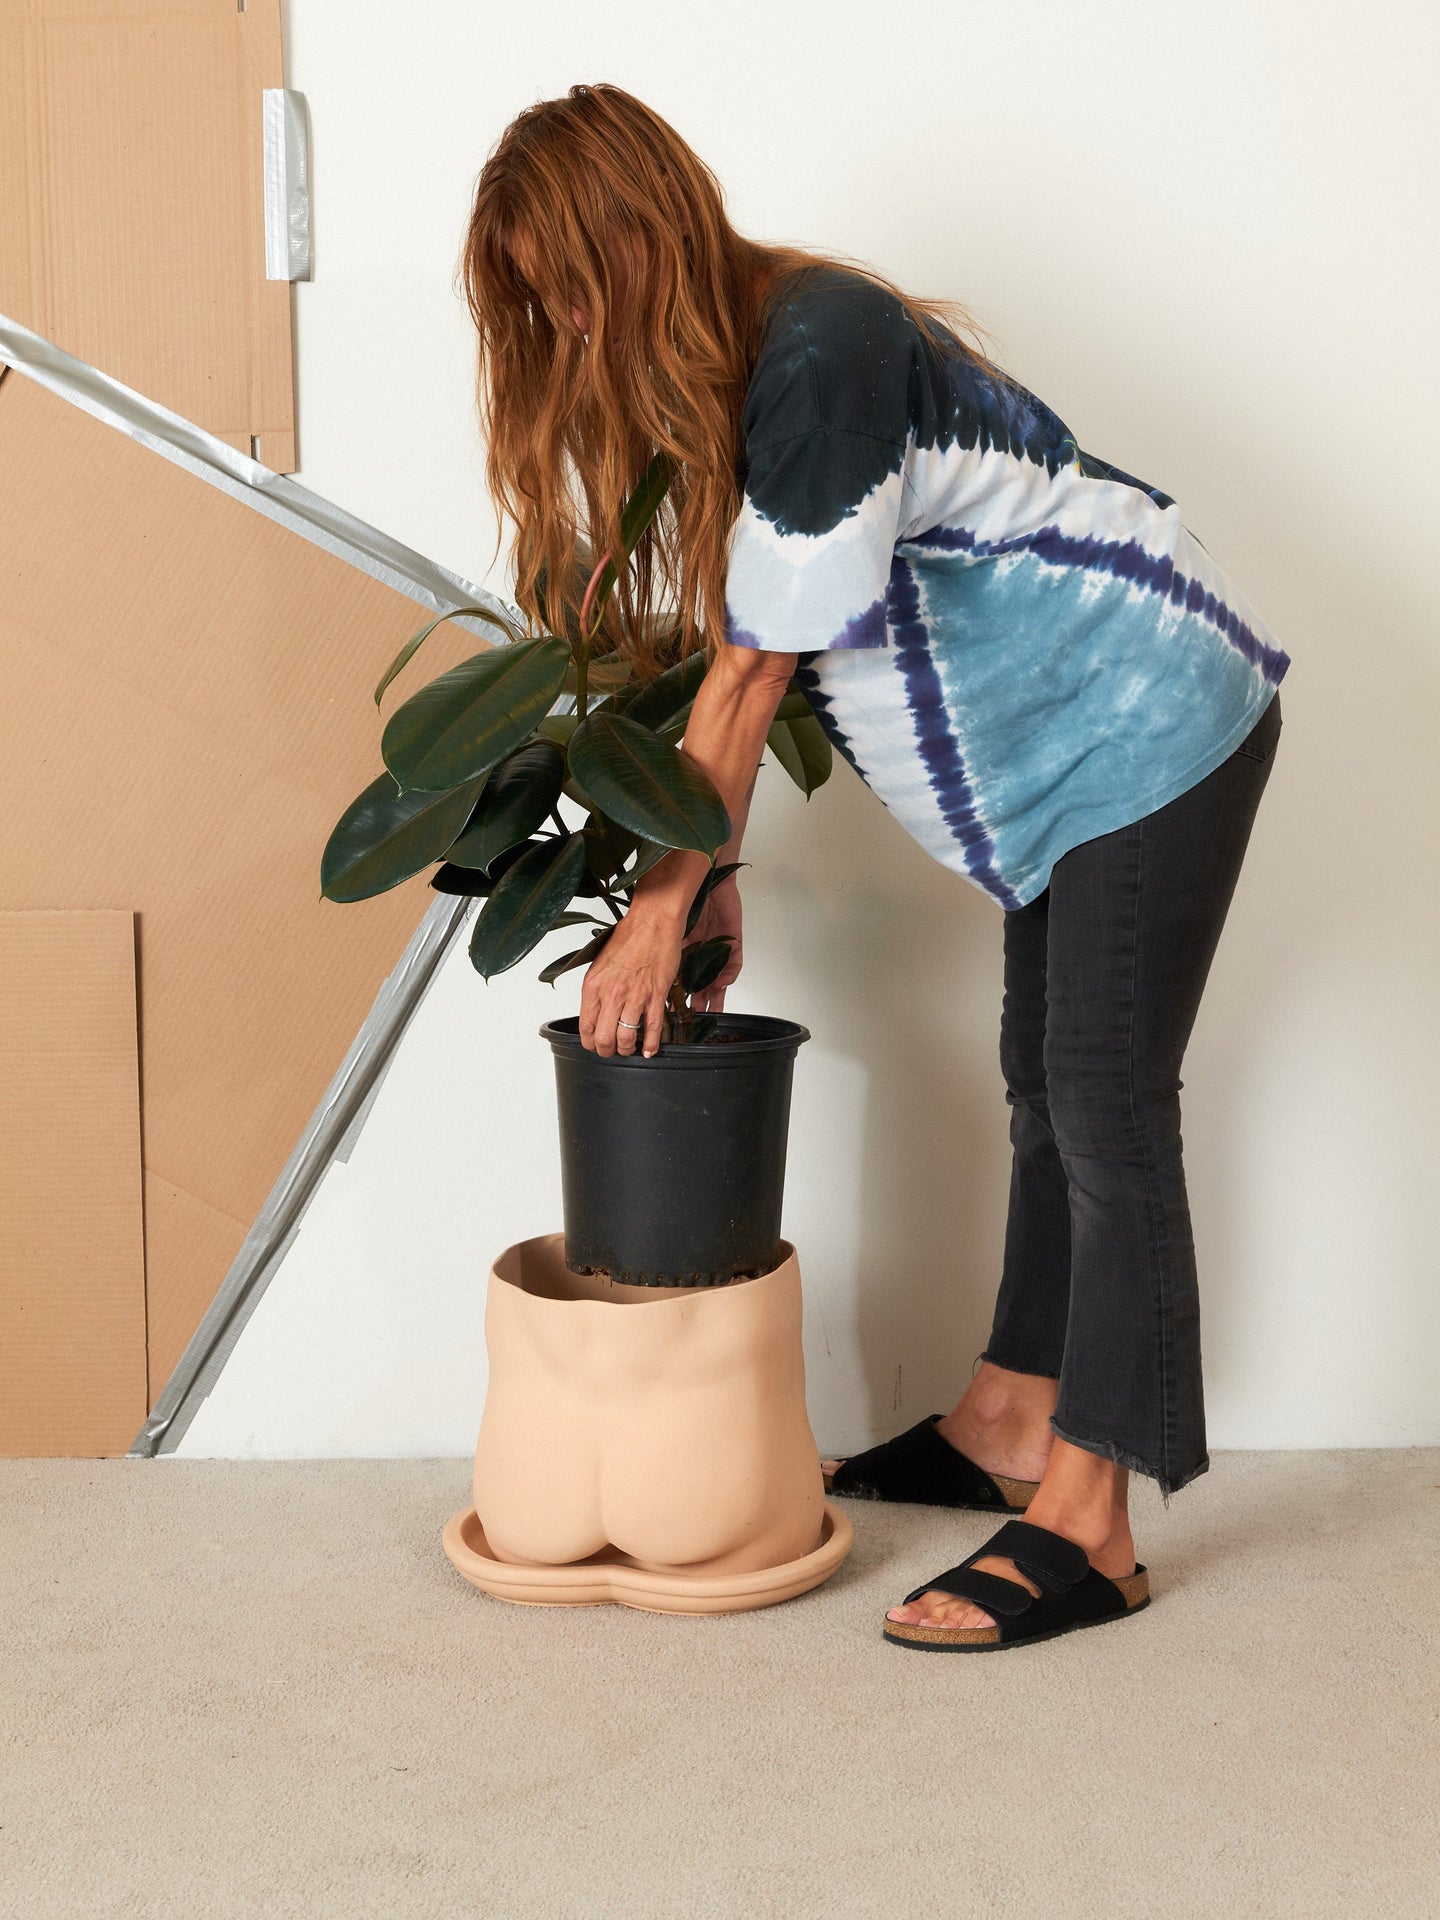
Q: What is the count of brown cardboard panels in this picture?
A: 3